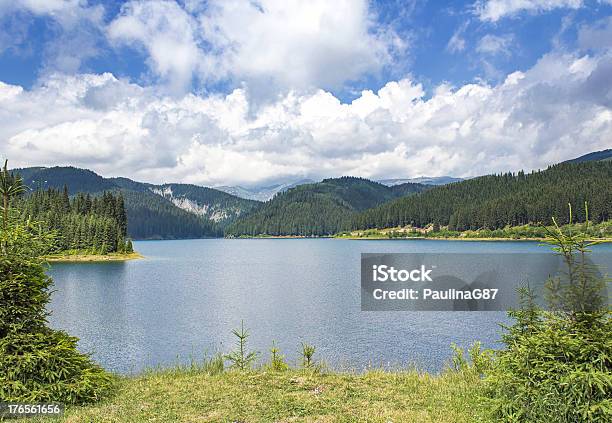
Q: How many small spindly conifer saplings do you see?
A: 3